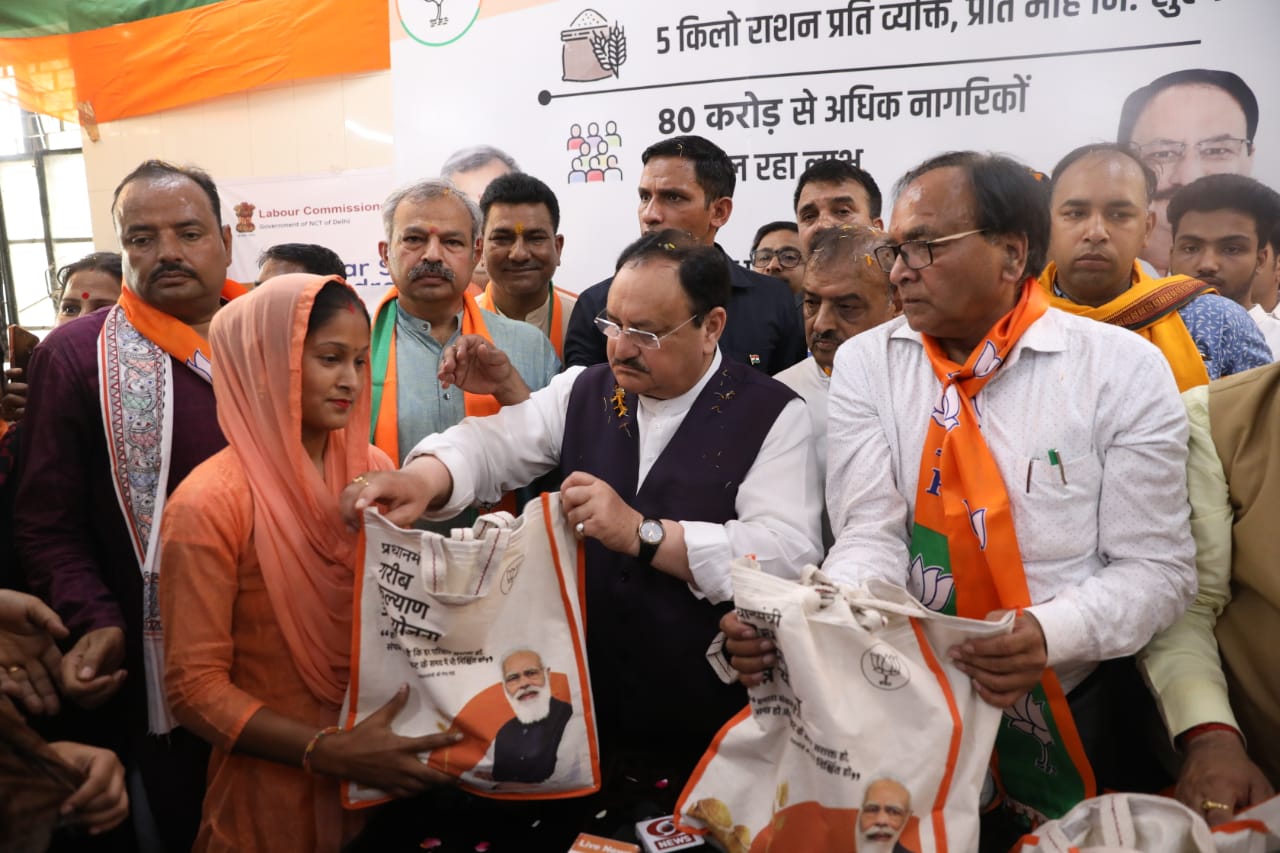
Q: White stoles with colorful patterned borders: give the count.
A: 1